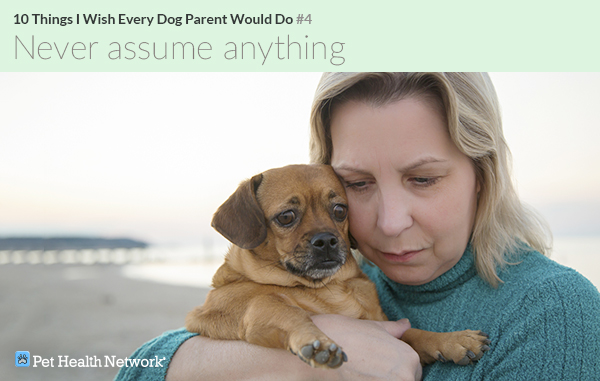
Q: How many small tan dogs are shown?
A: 1